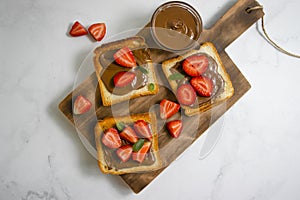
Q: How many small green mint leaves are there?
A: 5